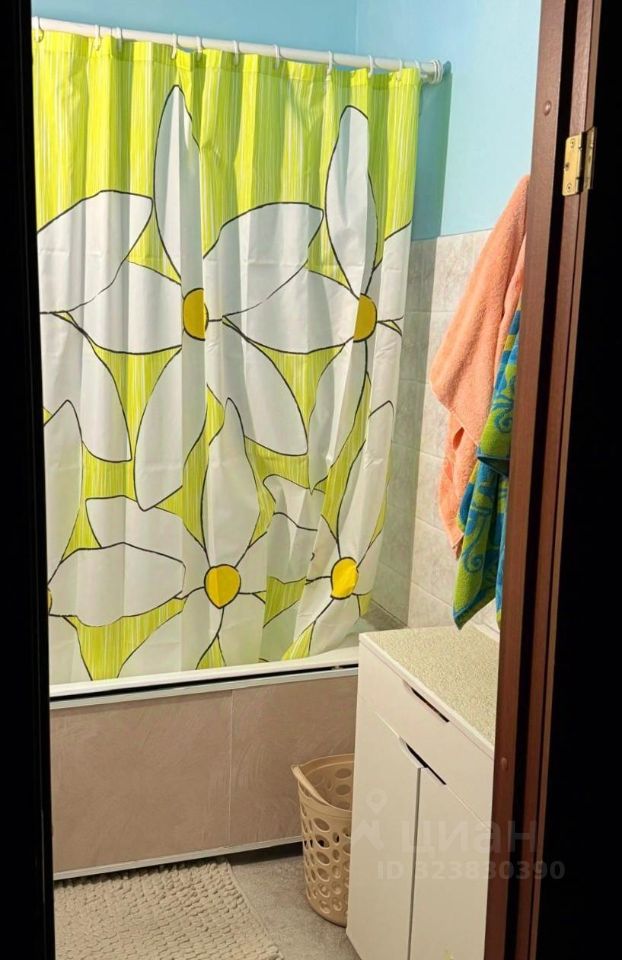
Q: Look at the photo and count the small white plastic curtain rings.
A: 11